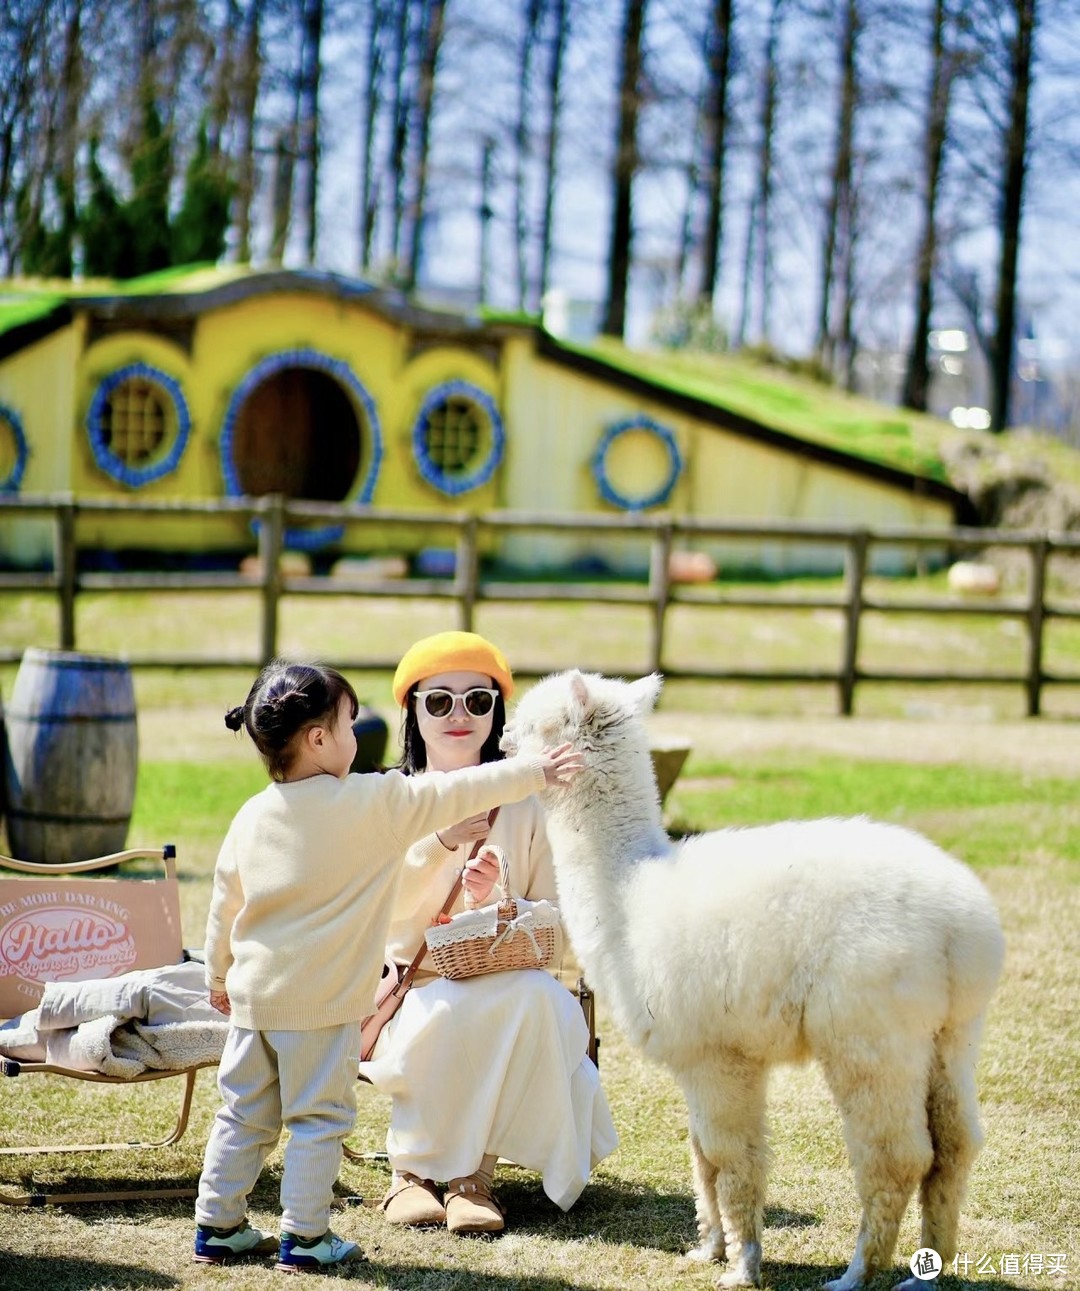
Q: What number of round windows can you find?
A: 4